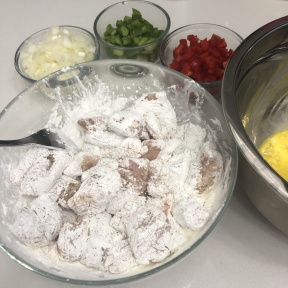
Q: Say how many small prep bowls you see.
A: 3